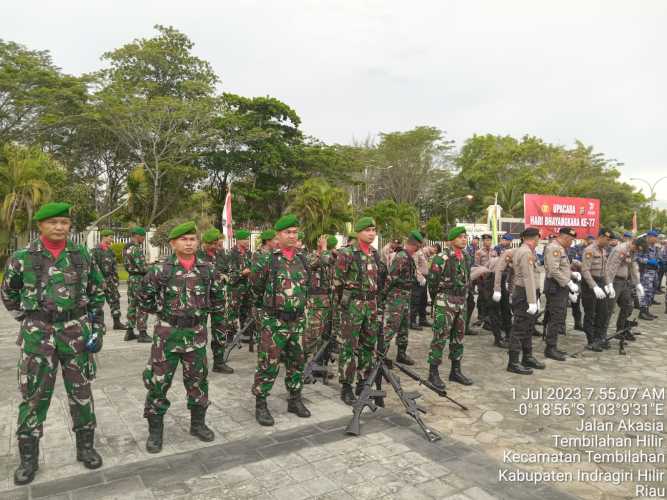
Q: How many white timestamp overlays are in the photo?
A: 1